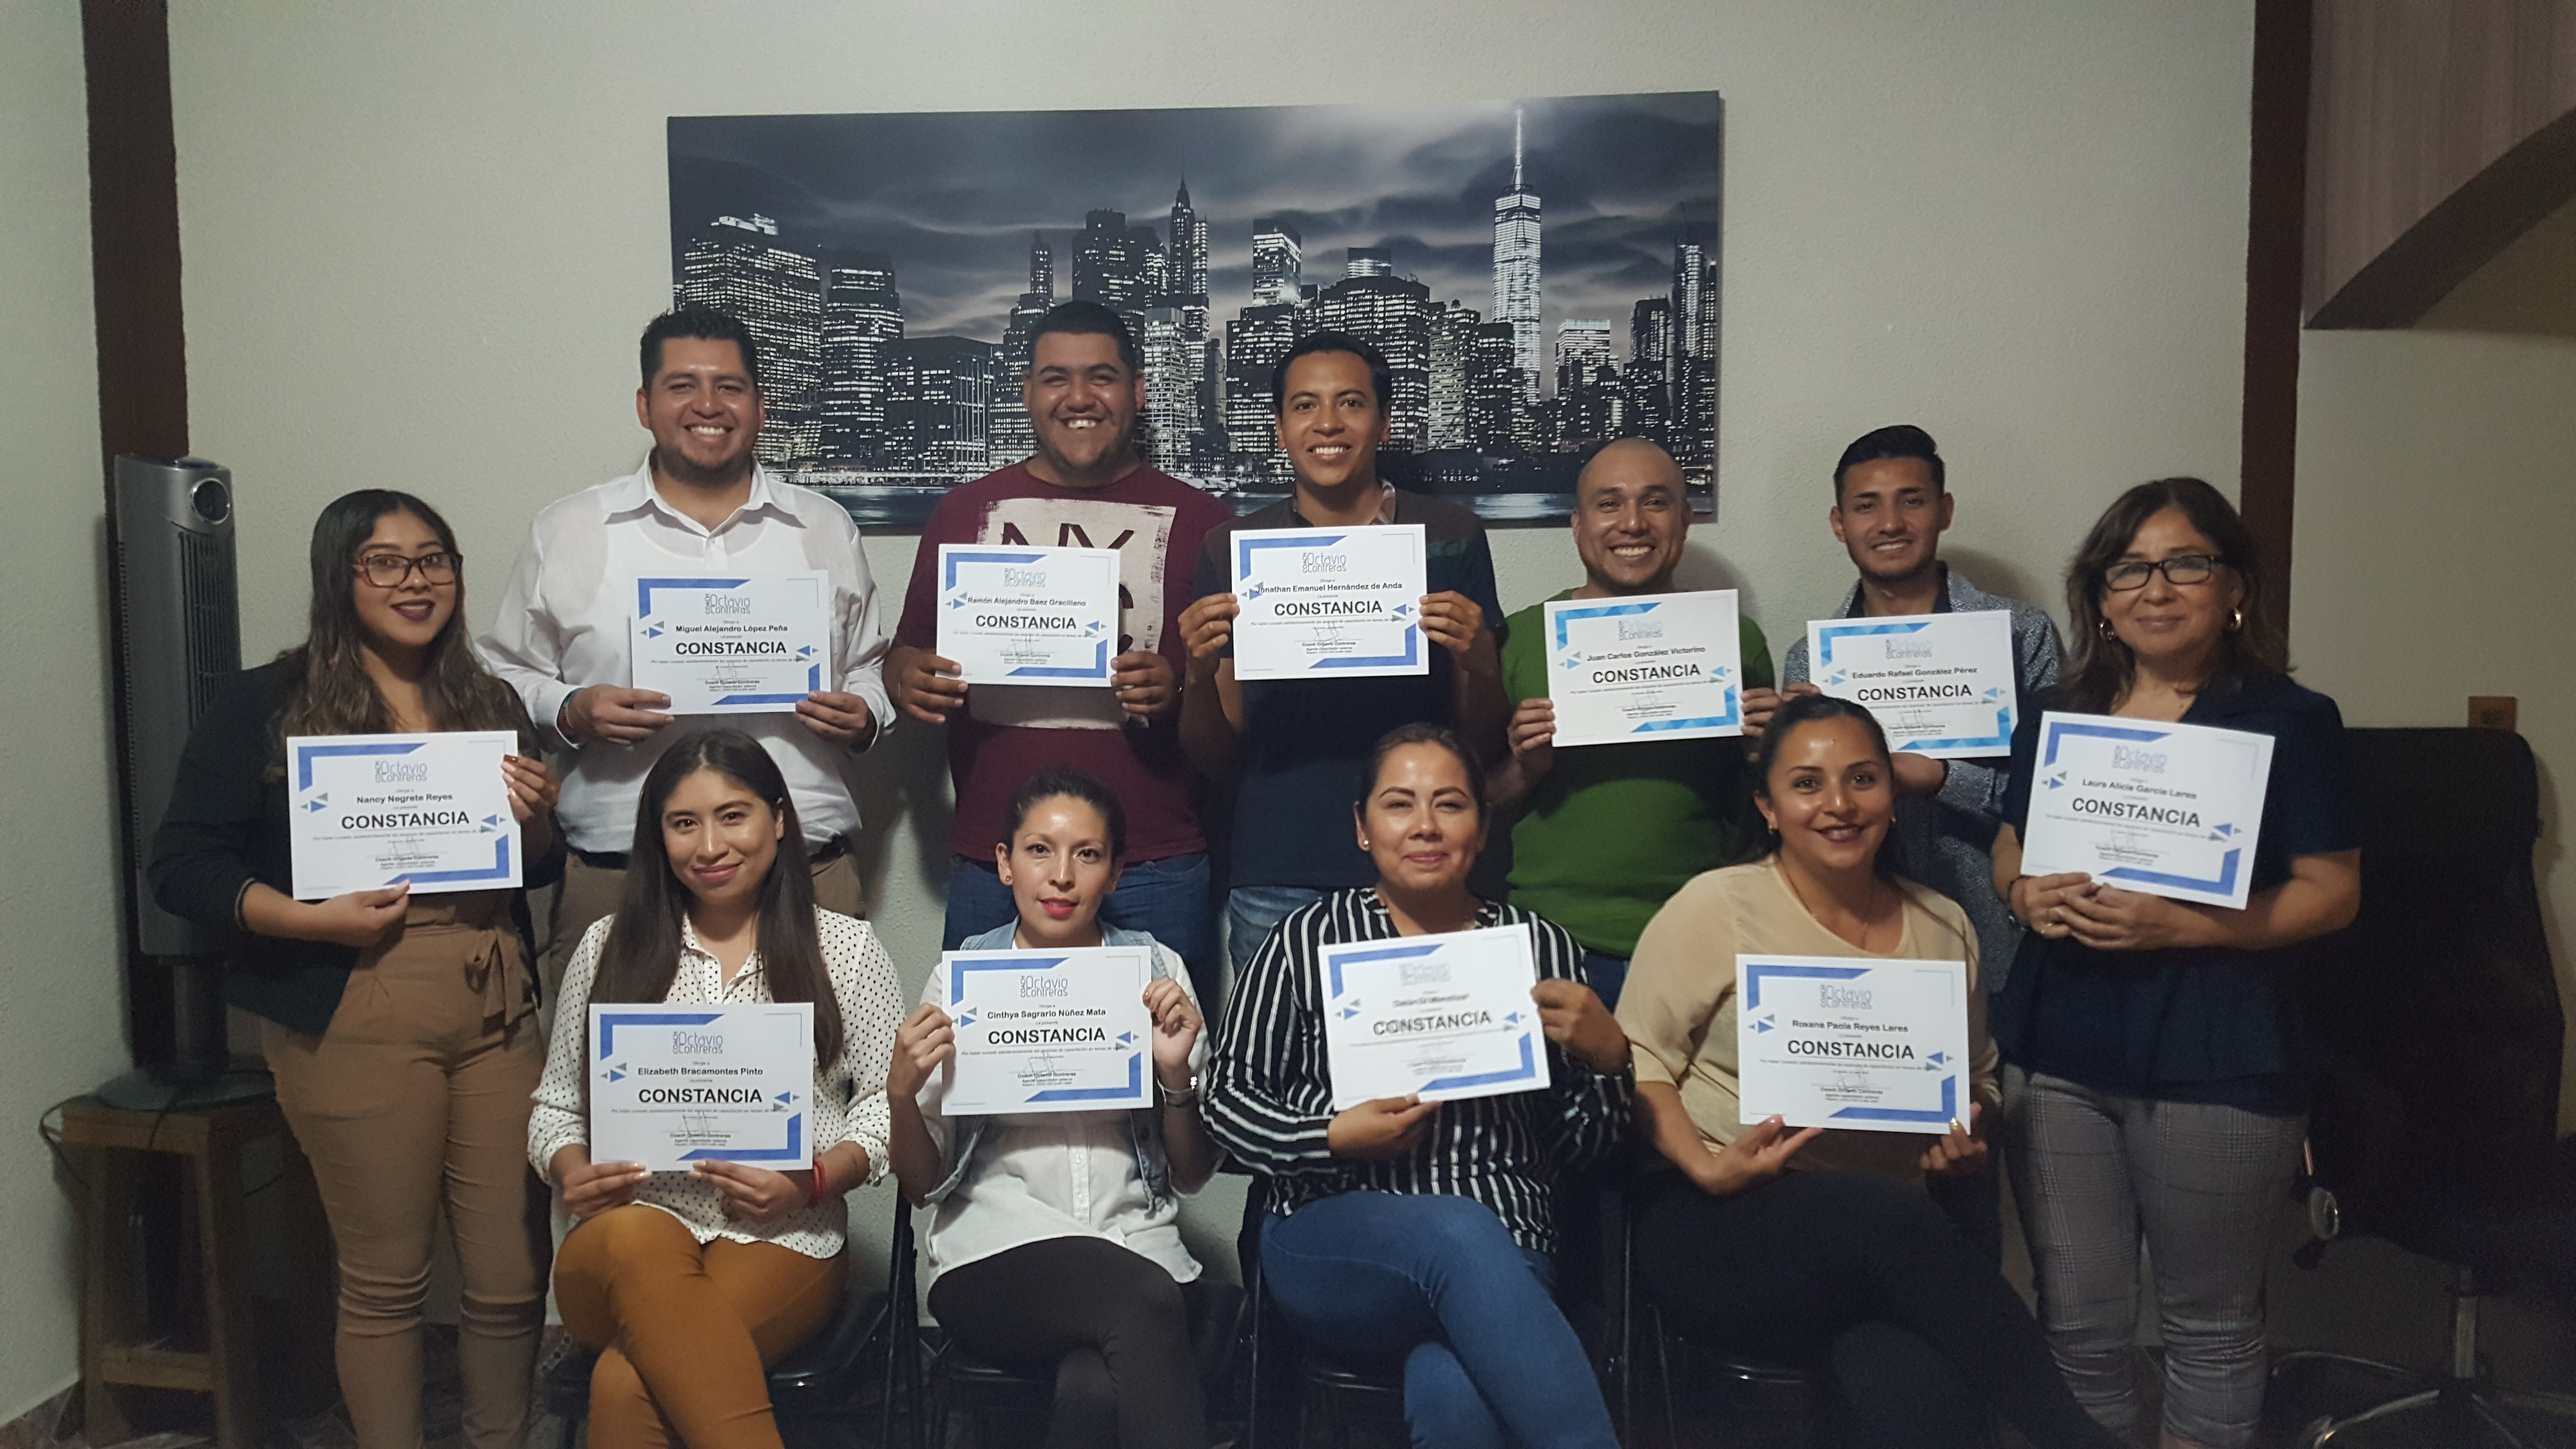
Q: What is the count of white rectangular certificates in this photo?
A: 11